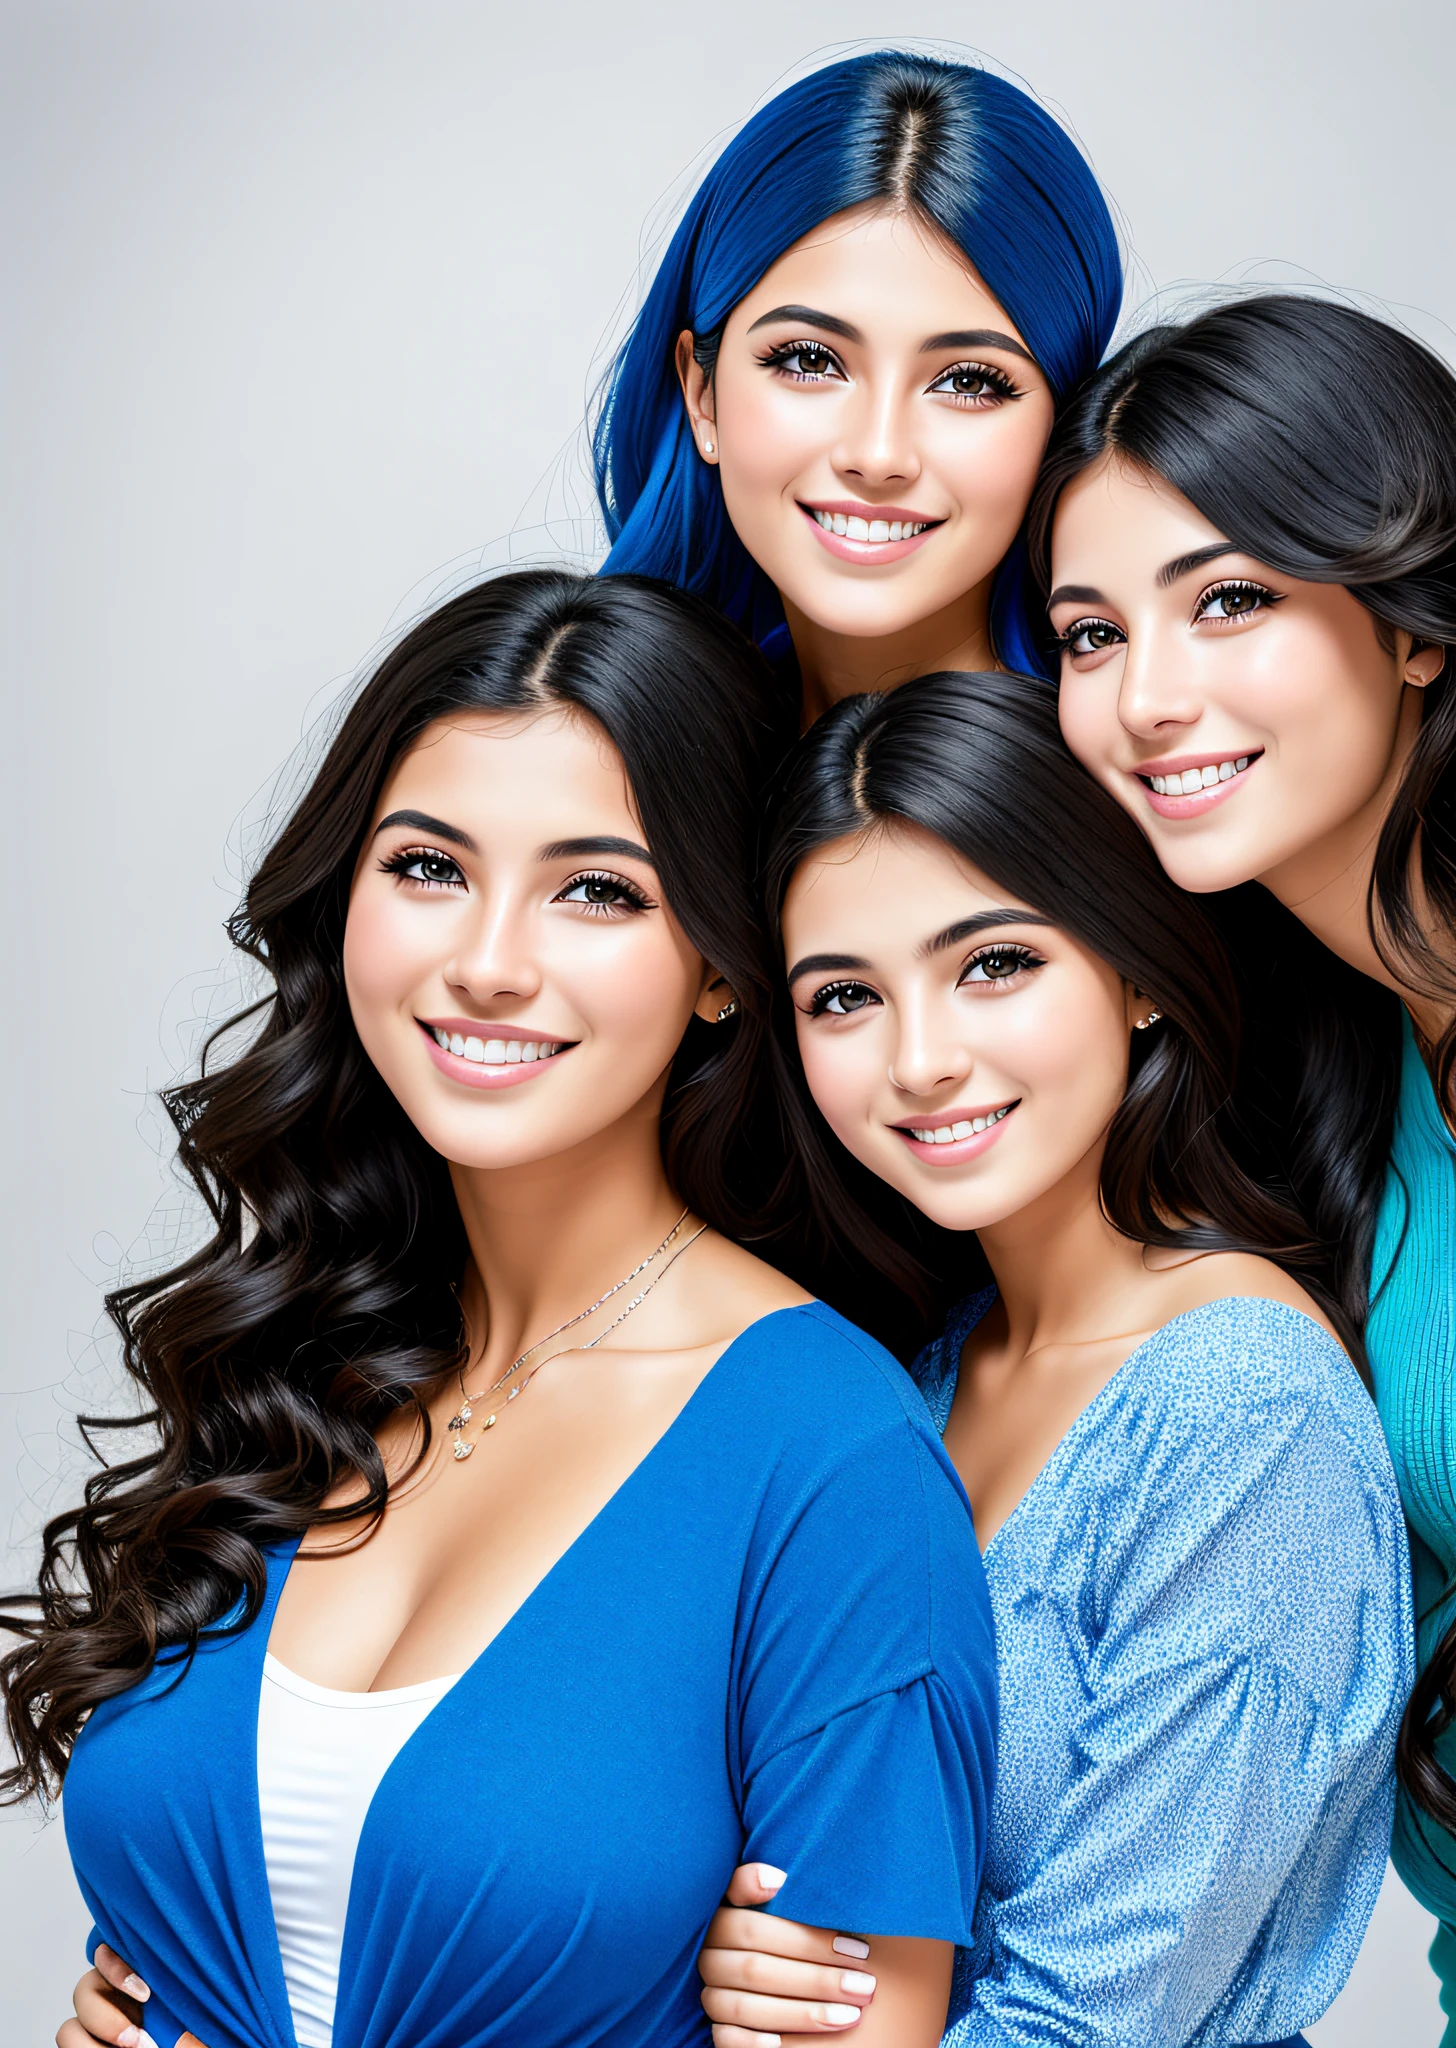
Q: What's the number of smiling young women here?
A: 4